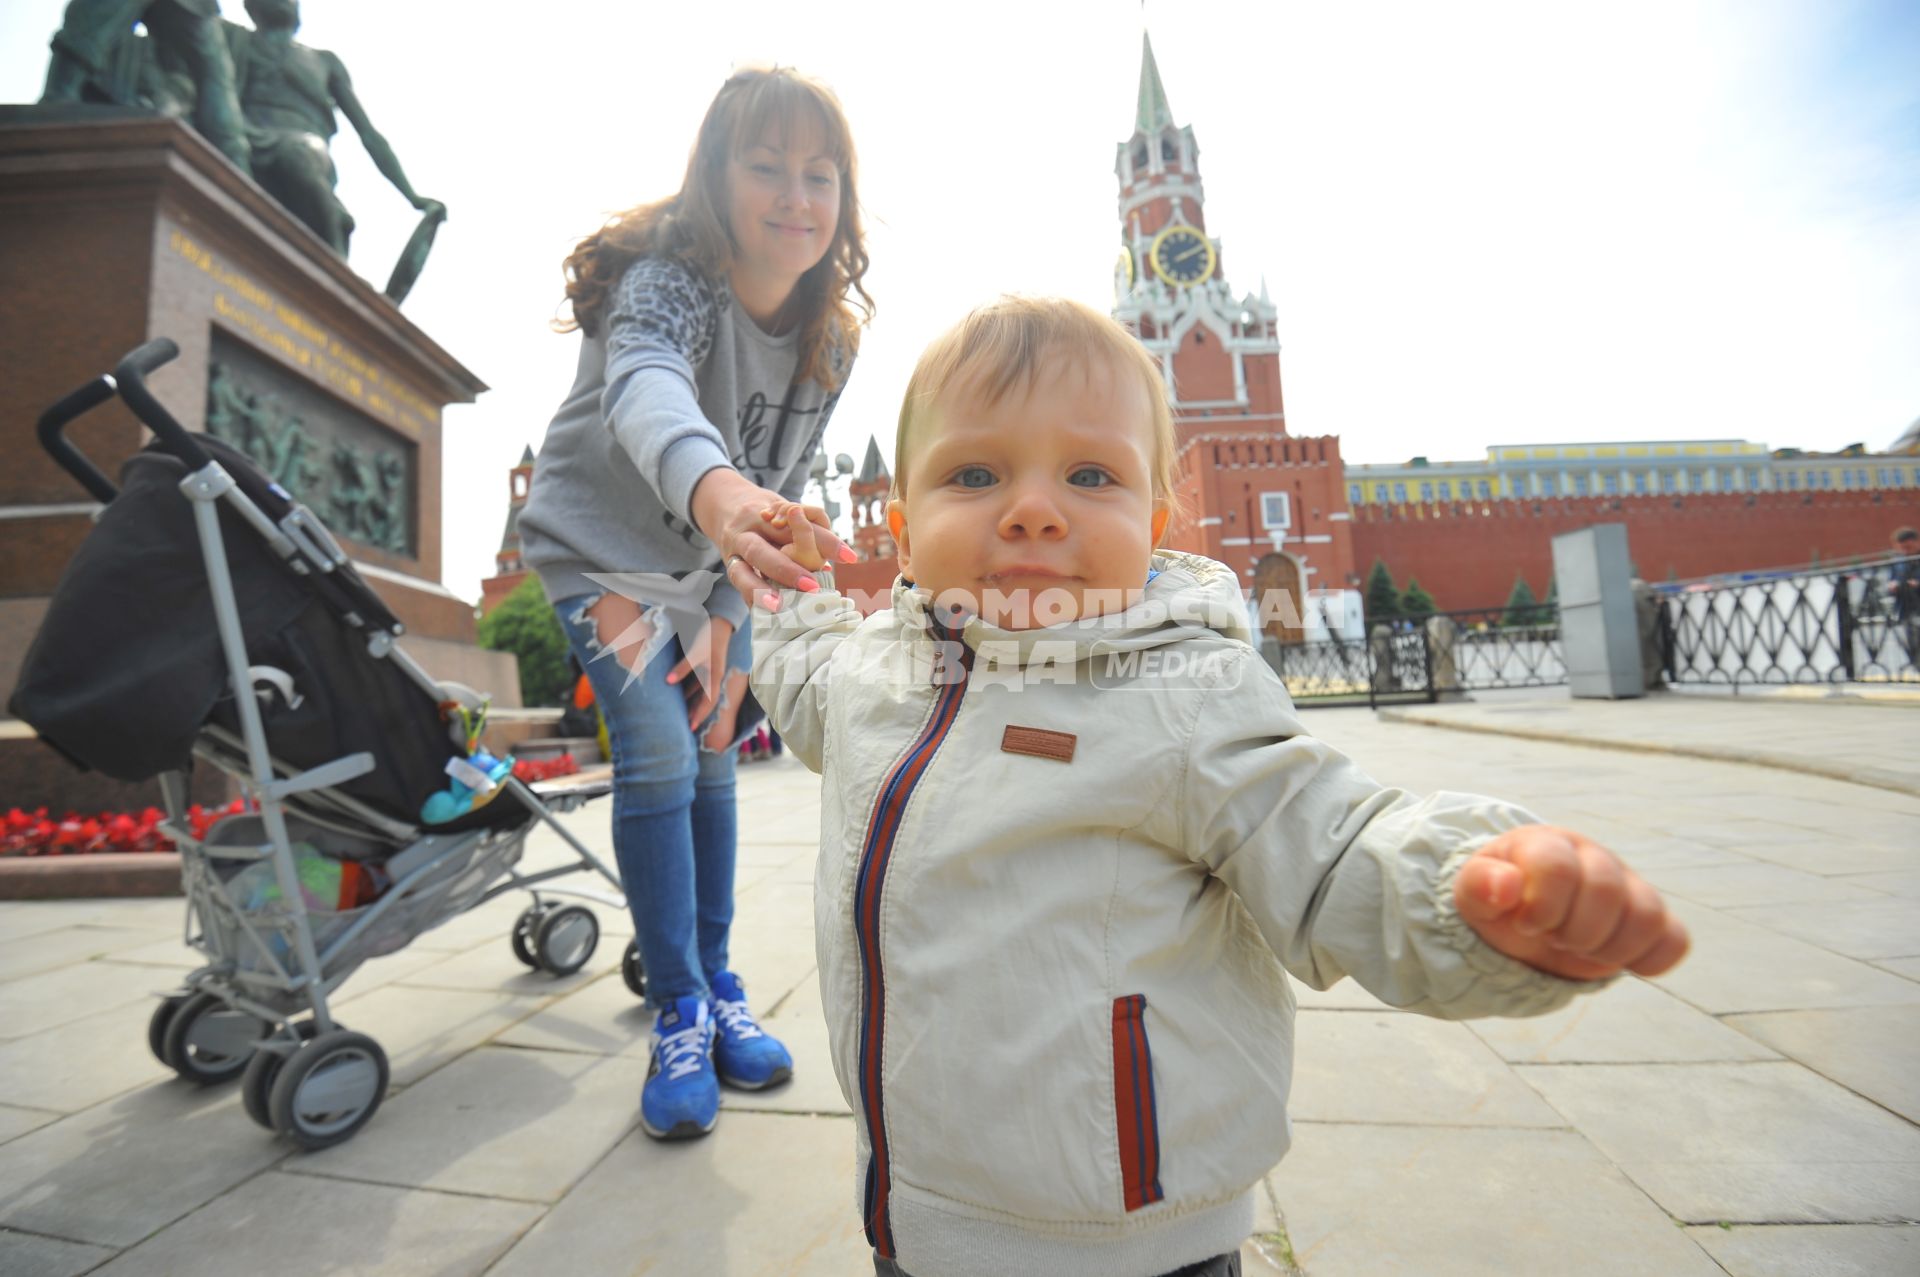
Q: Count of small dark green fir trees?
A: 4